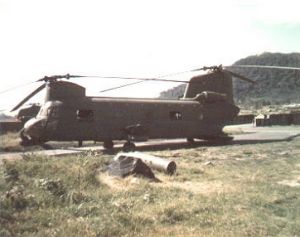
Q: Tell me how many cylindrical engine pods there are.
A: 1